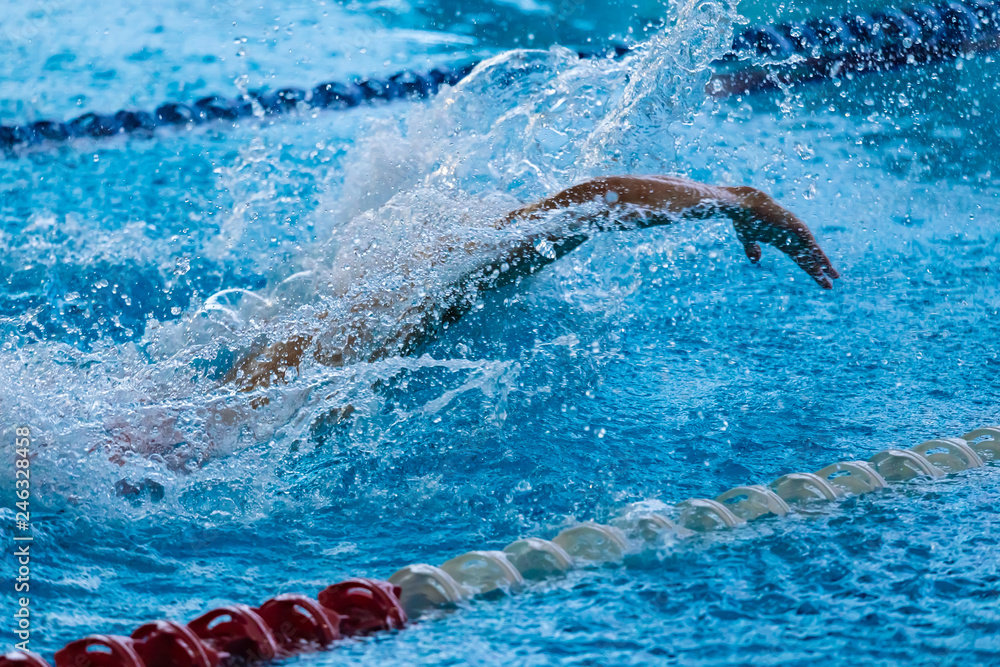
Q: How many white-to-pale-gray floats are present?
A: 12